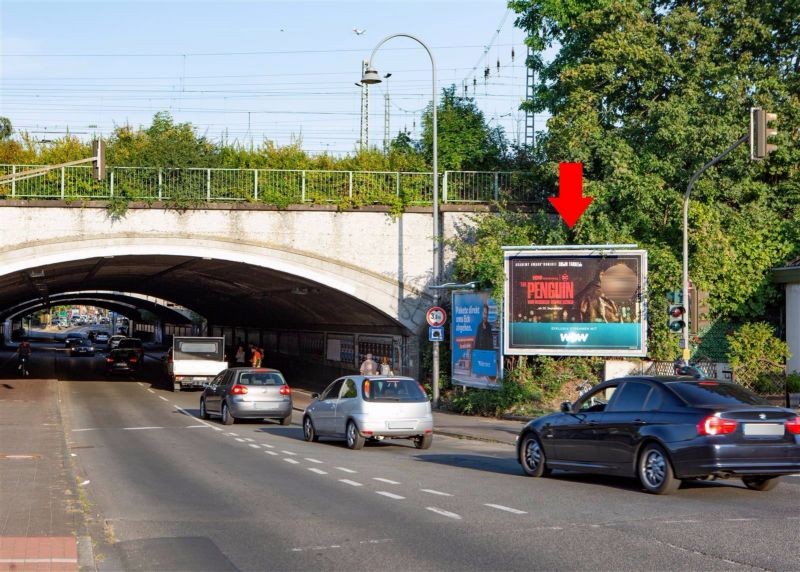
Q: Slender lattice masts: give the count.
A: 3